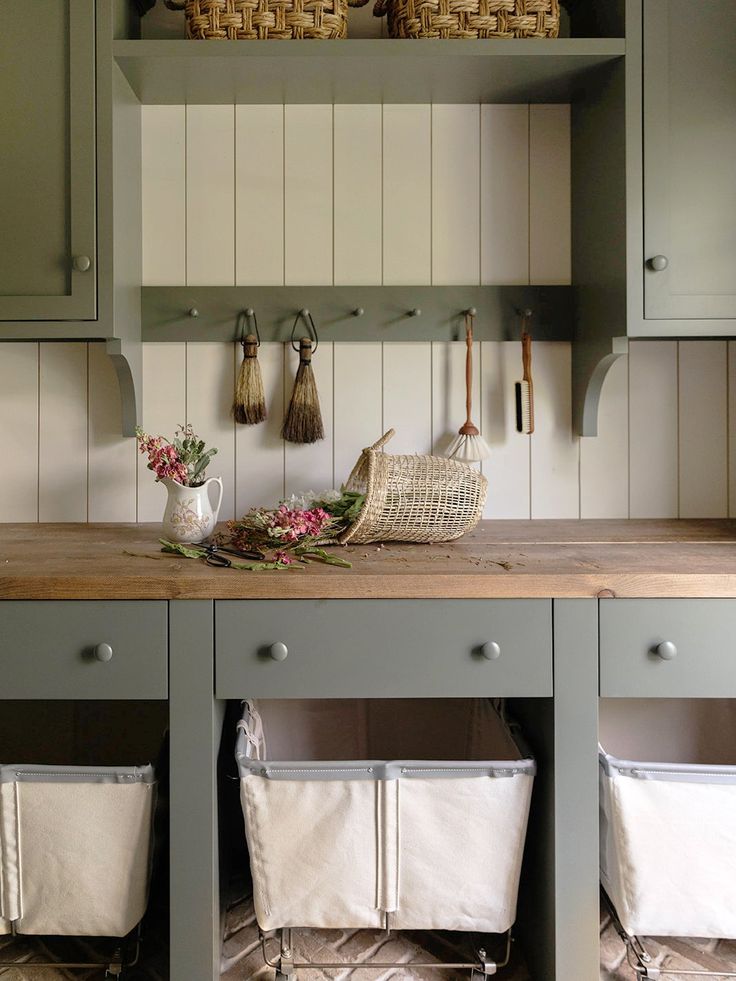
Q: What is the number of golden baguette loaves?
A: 0